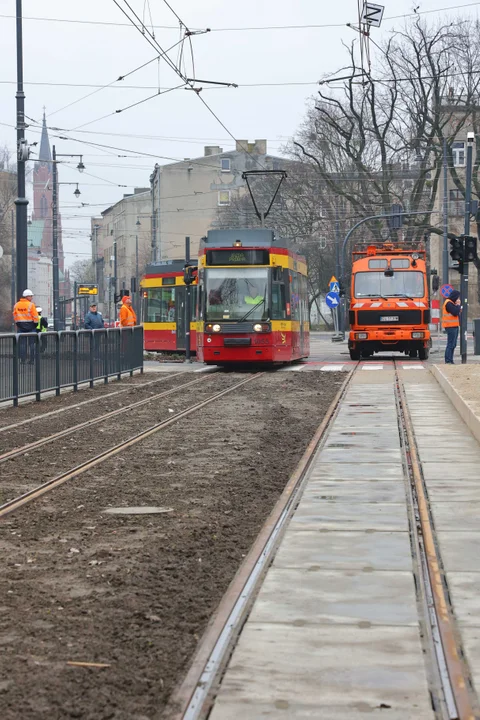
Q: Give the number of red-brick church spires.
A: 1